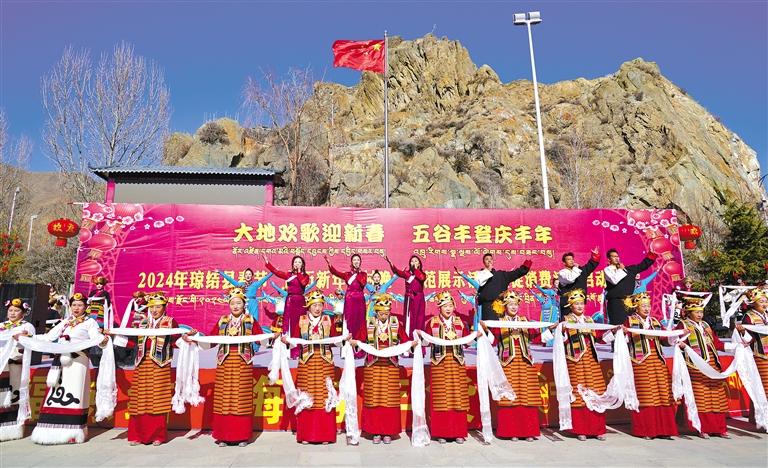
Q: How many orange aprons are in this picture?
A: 10